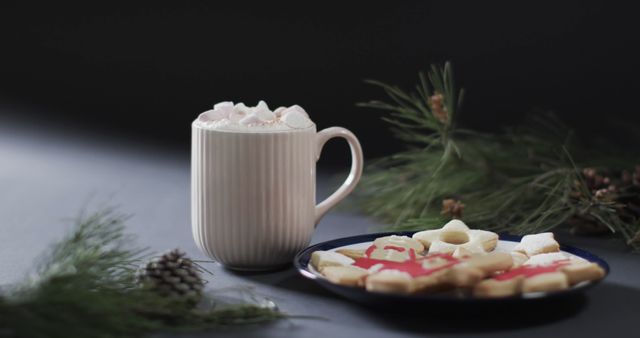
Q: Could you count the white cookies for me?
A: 2